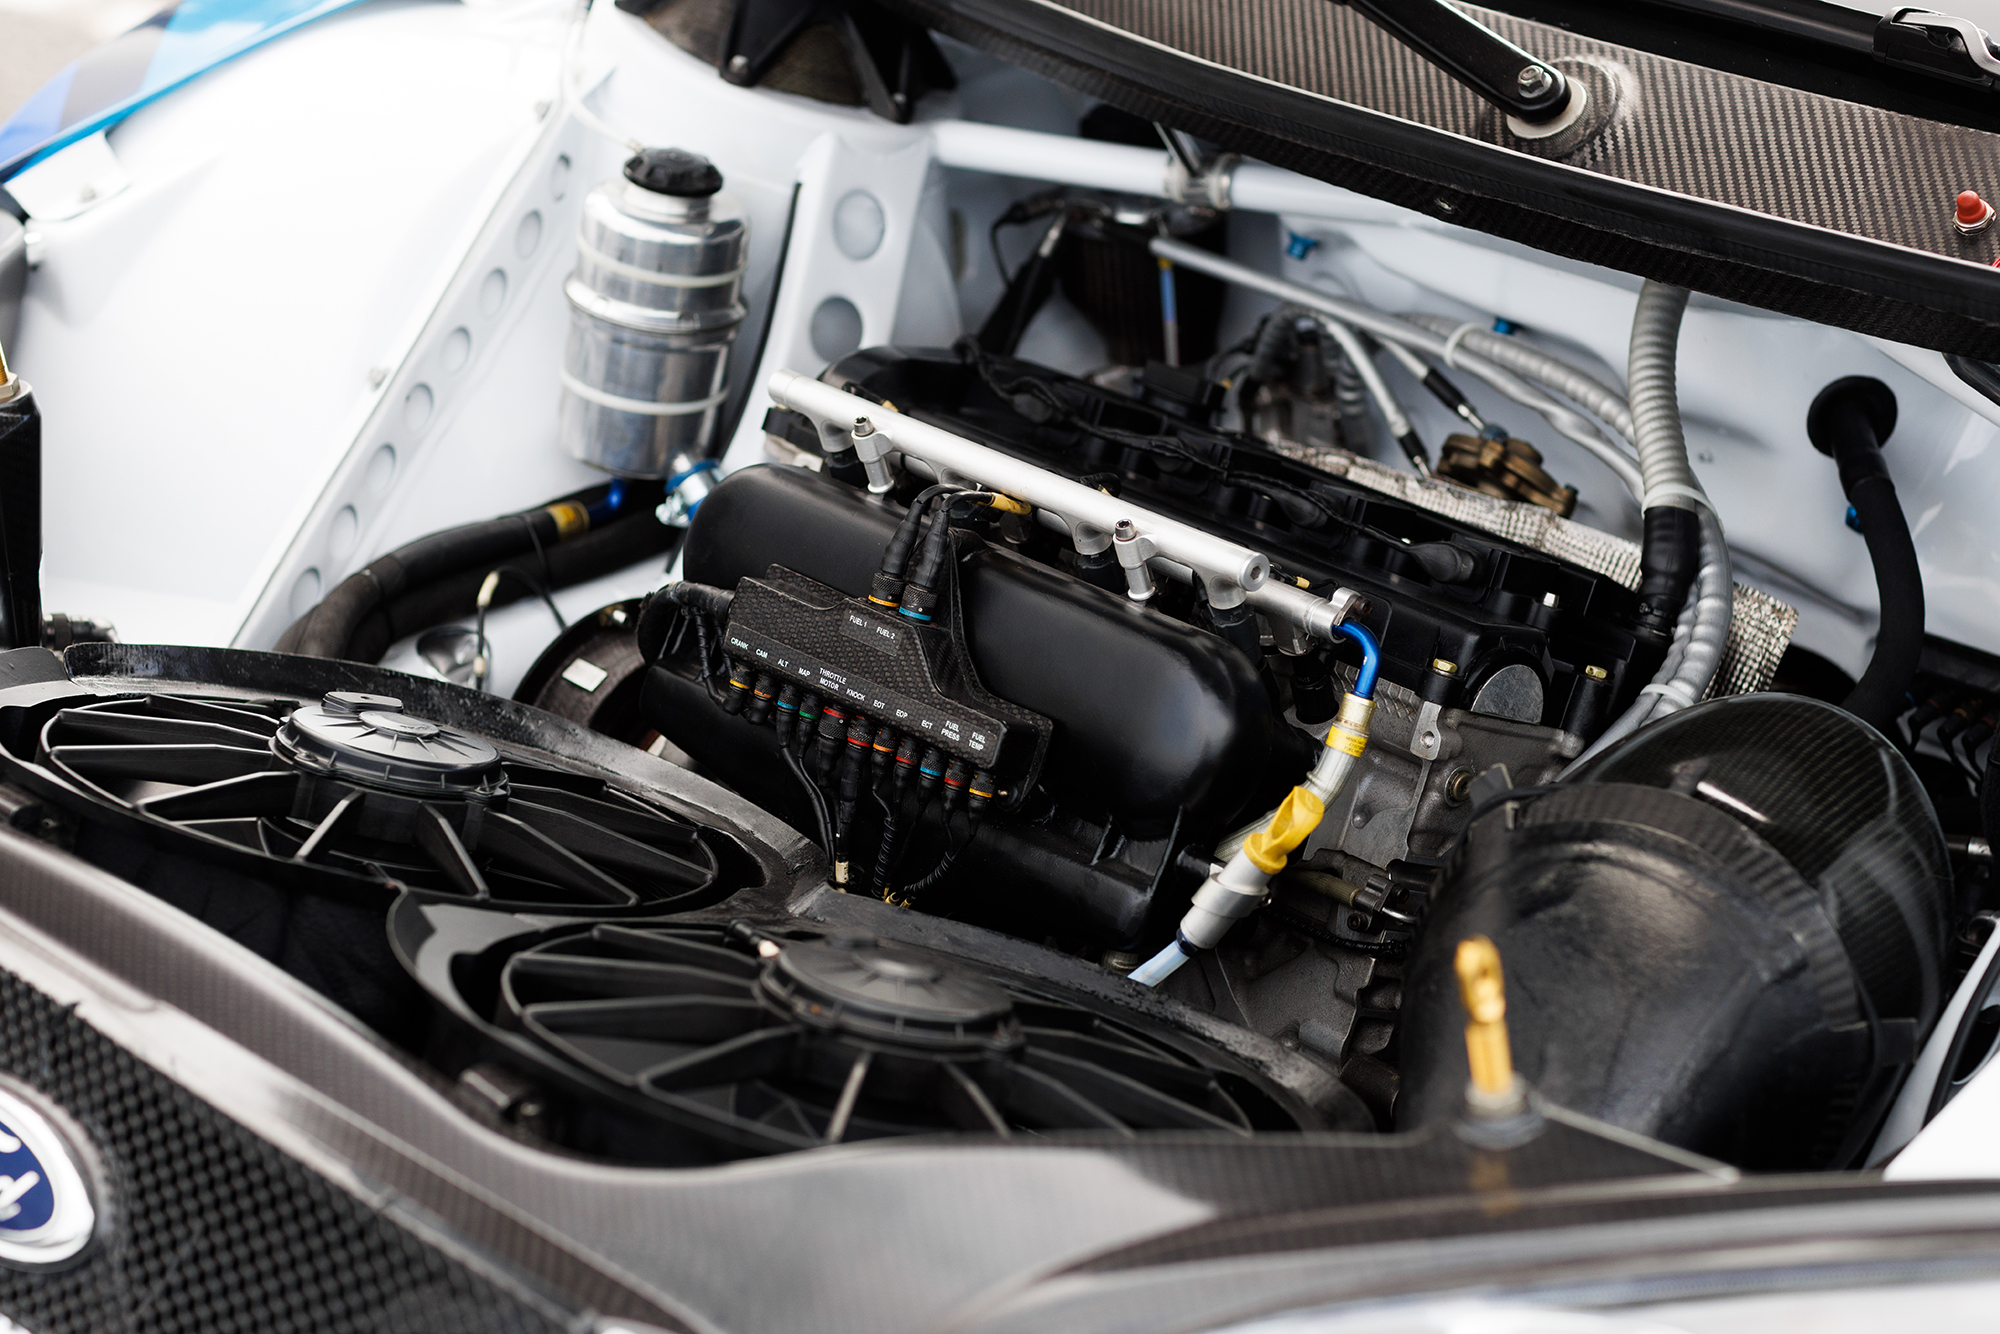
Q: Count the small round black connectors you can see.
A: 13